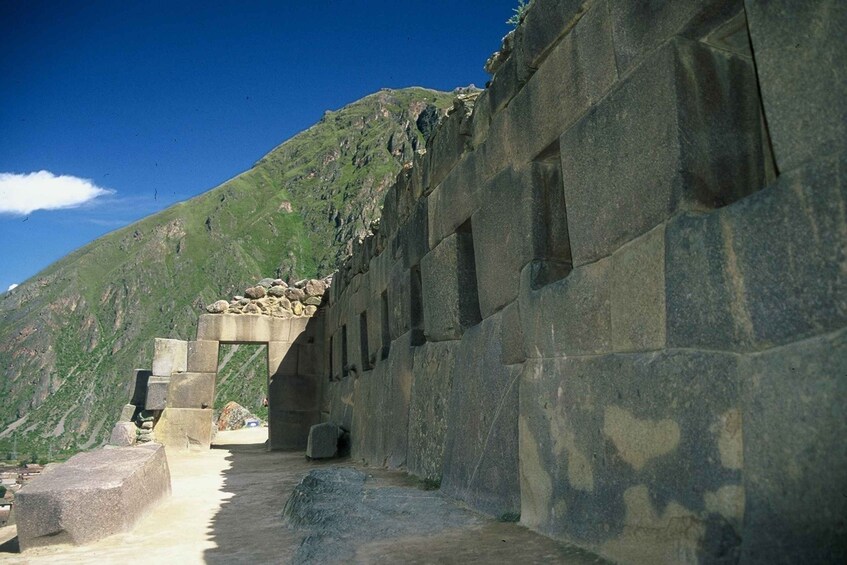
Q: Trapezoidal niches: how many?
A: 8